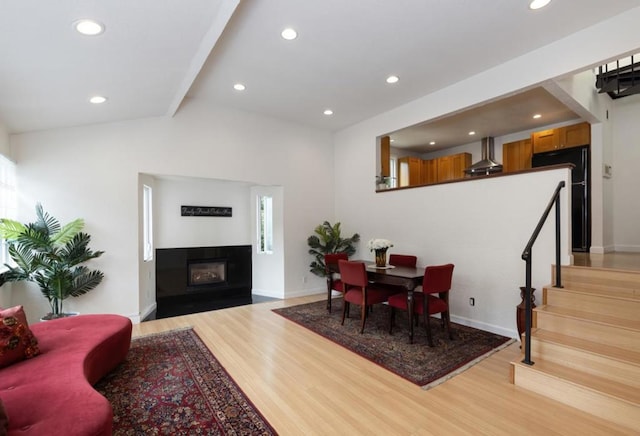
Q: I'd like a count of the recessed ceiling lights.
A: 11